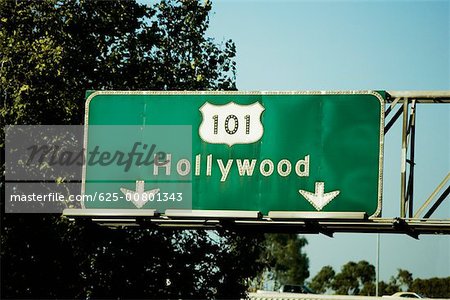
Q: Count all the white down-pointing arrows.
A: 2